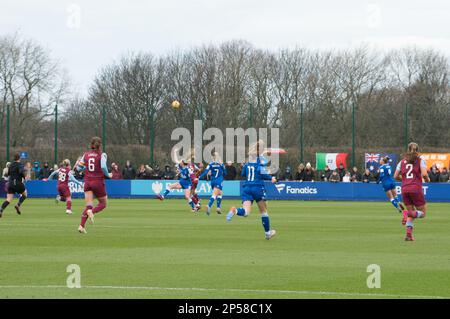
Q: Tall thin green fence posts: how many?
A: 9